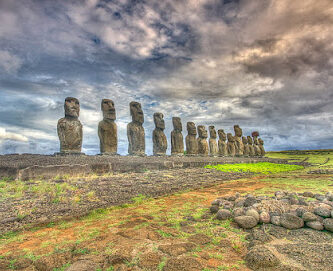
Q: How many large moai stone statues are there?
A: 15